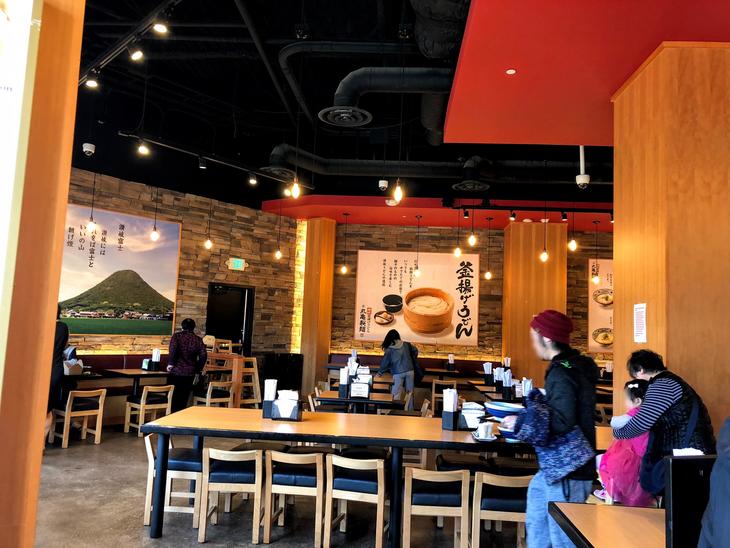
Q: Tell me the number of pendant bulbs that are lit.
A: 14